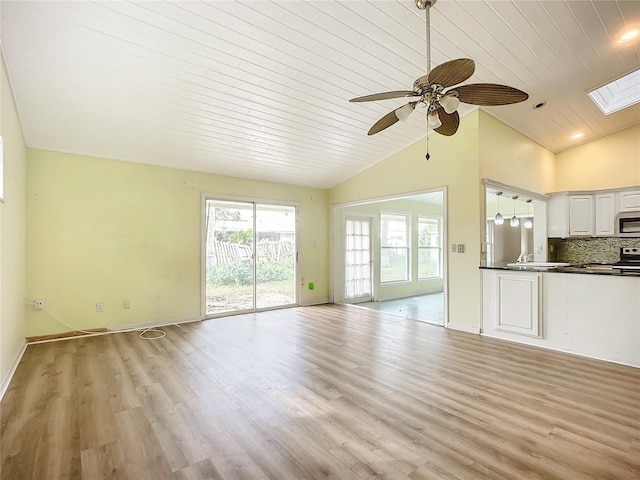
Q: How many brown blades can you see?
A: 5